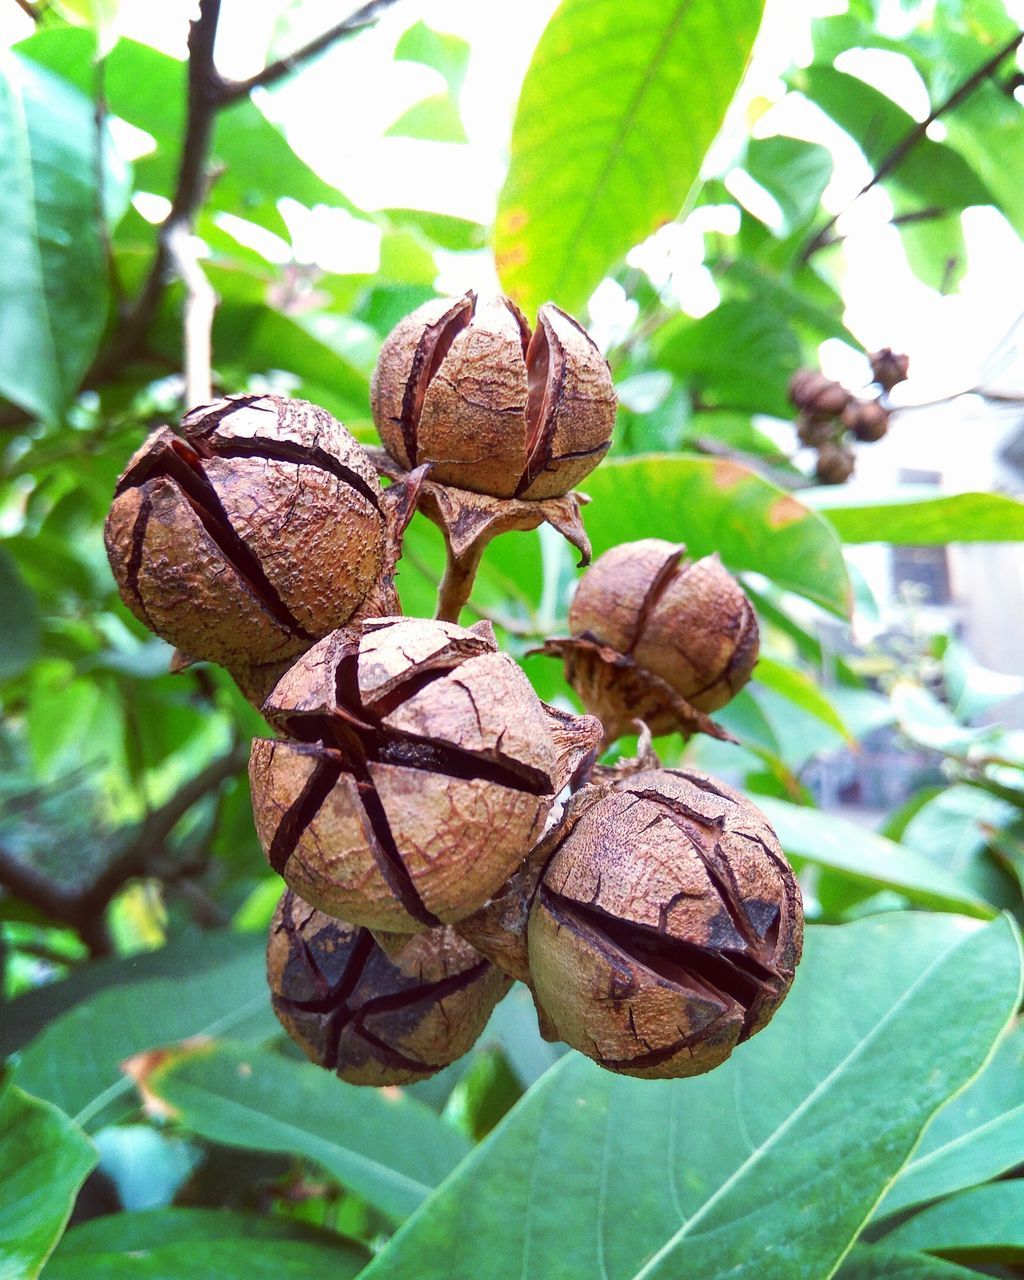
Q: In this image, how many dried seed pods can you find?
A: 6